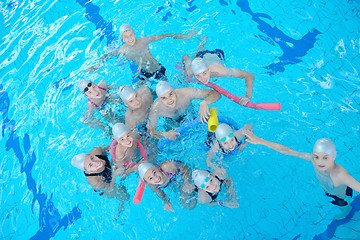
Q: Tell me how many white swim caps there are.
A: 11